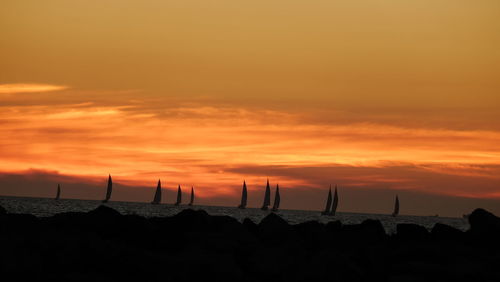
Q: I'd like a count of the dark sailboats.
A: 11